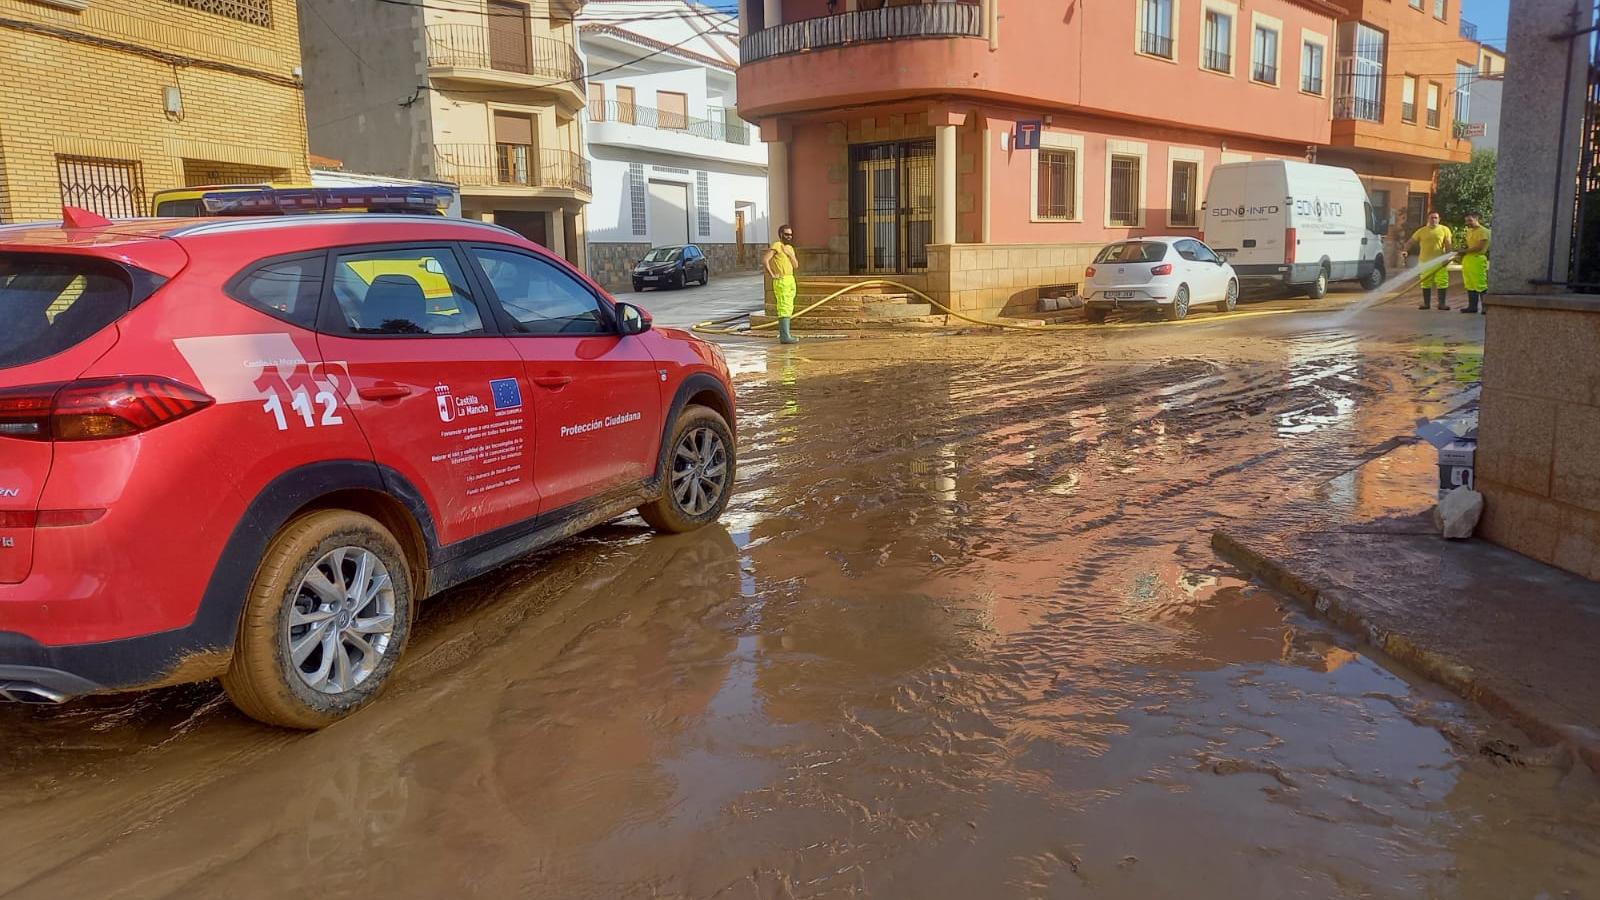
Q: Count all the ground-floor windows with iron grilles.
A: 4